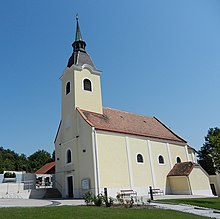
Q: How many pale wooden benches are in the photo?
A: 2